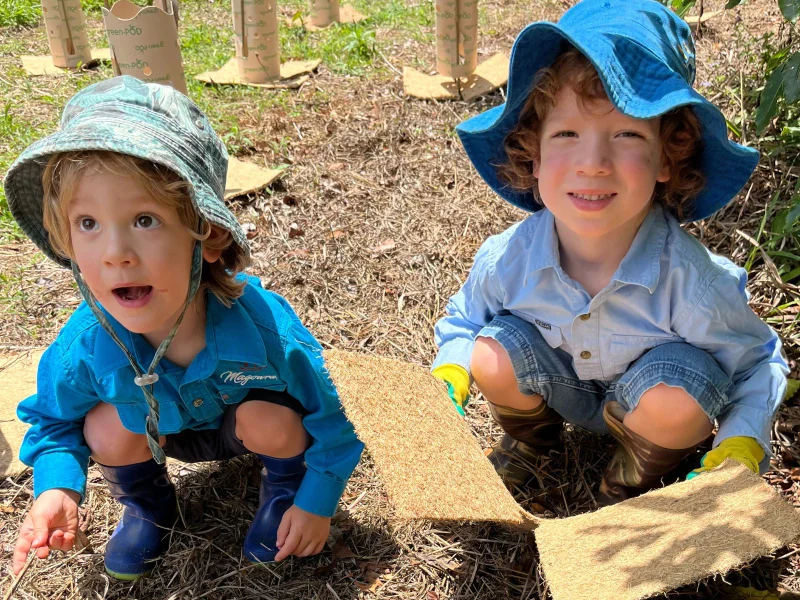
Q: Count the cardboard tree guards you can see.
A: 5